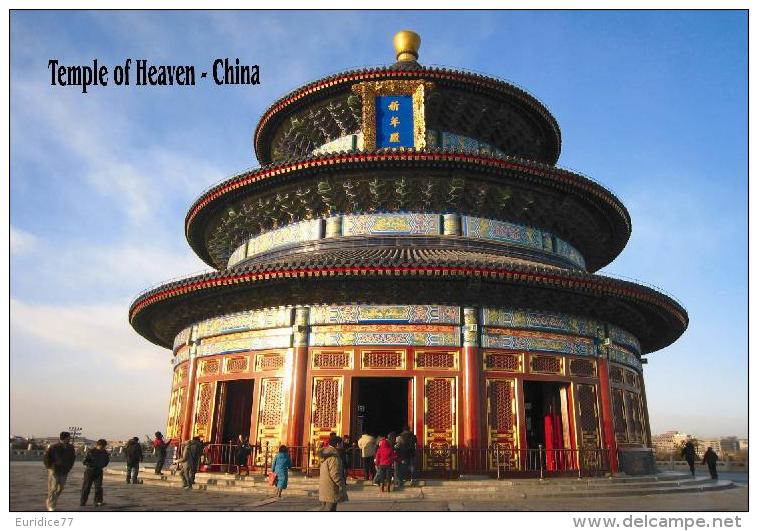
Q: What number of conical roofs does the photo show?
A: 3